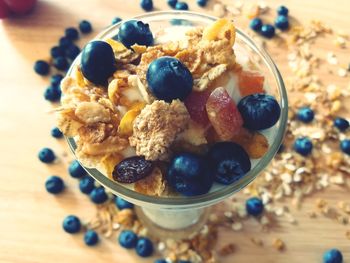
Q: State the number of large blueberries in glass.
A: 6